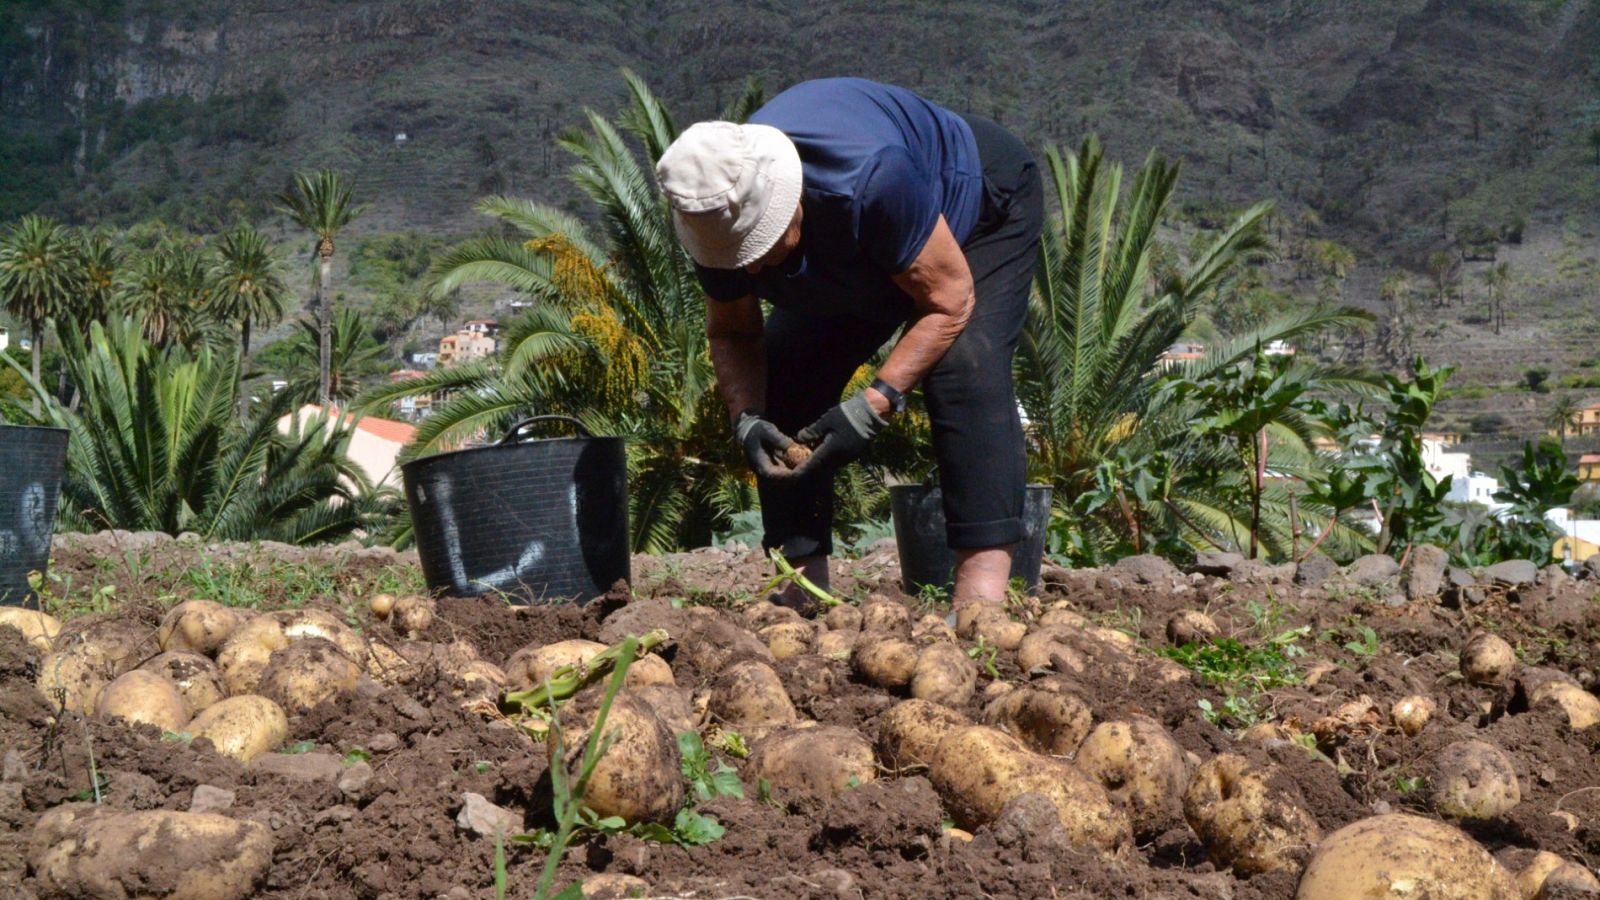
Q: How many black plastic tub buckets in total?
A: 3